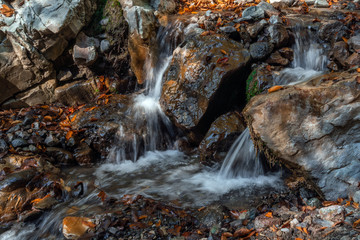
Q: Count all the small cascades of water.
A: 3